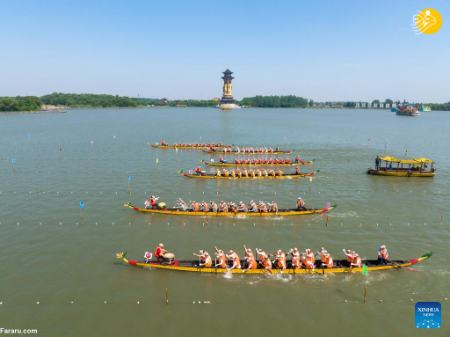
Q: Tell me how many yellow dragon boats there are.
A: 6